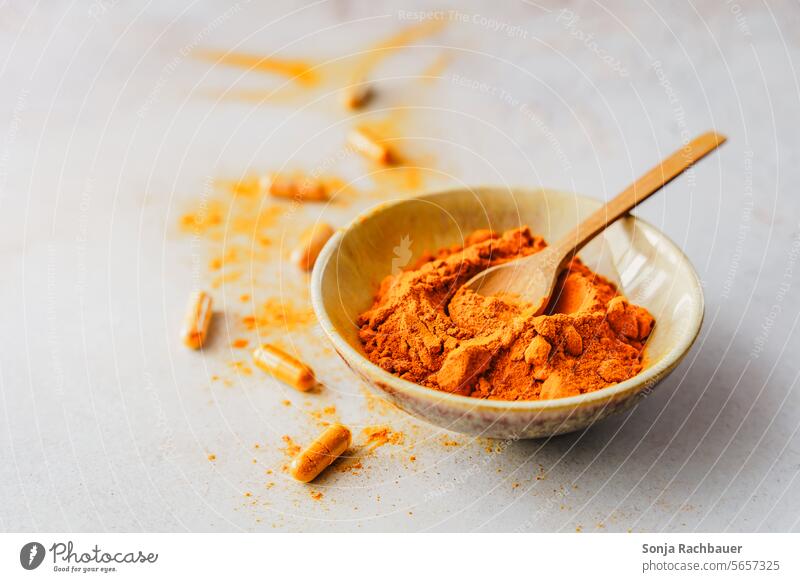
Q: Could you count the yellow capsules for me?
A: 7